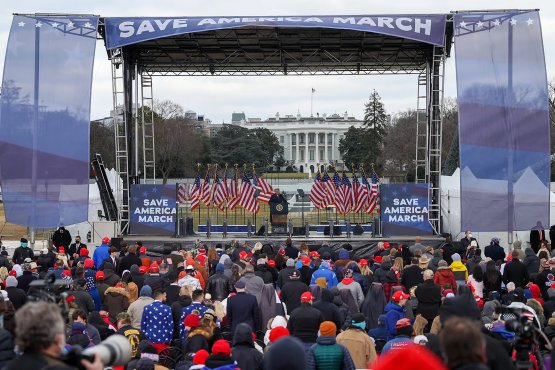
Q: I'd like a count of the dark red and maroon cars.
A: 0